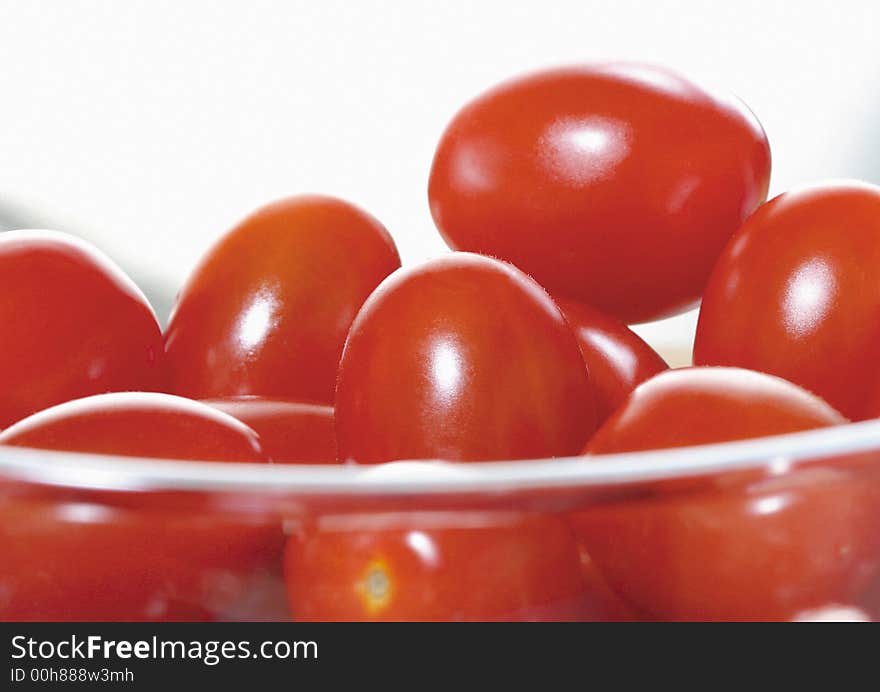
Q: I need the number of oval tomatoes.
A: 10